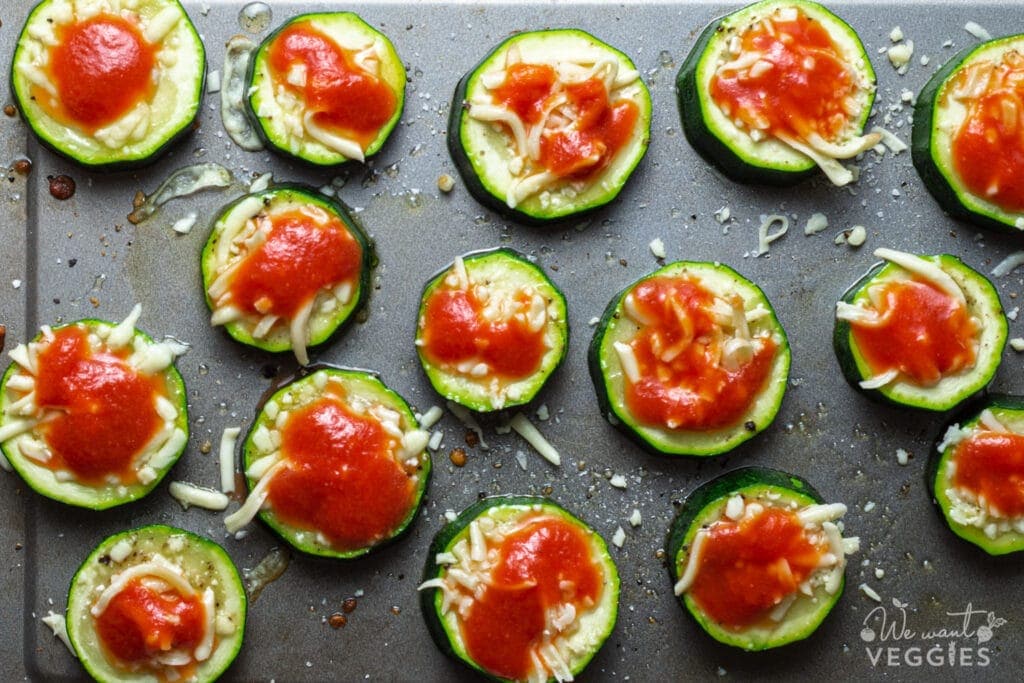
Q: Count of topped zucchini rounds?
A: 15